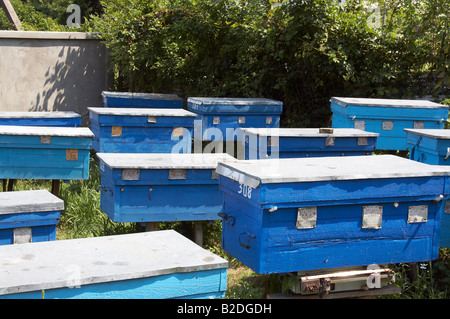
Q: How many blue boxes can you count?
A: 12